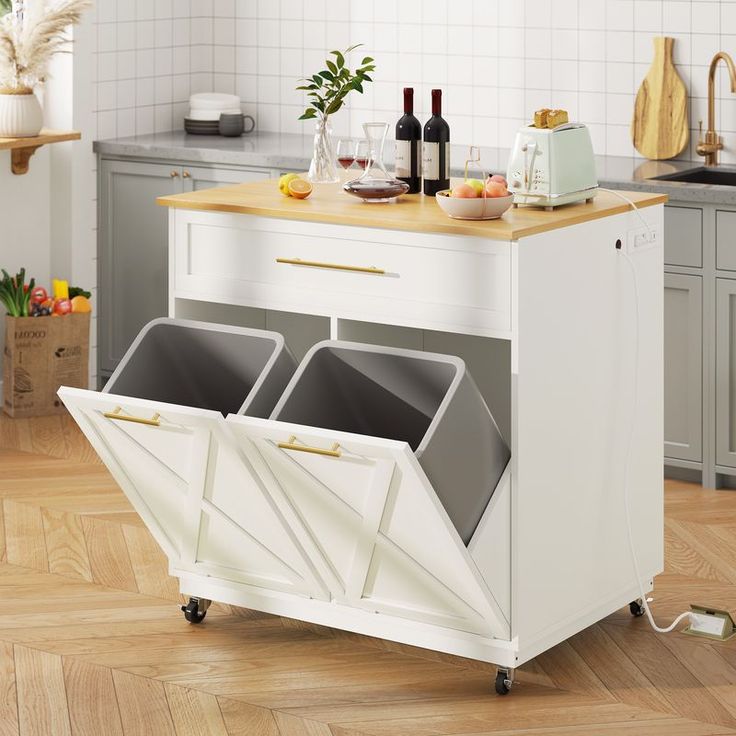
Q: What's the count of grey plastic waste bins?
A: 2